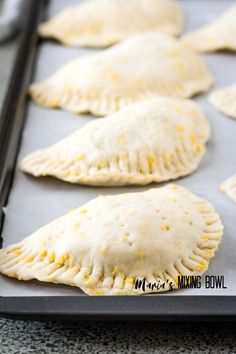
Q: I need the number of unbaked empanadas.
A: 7